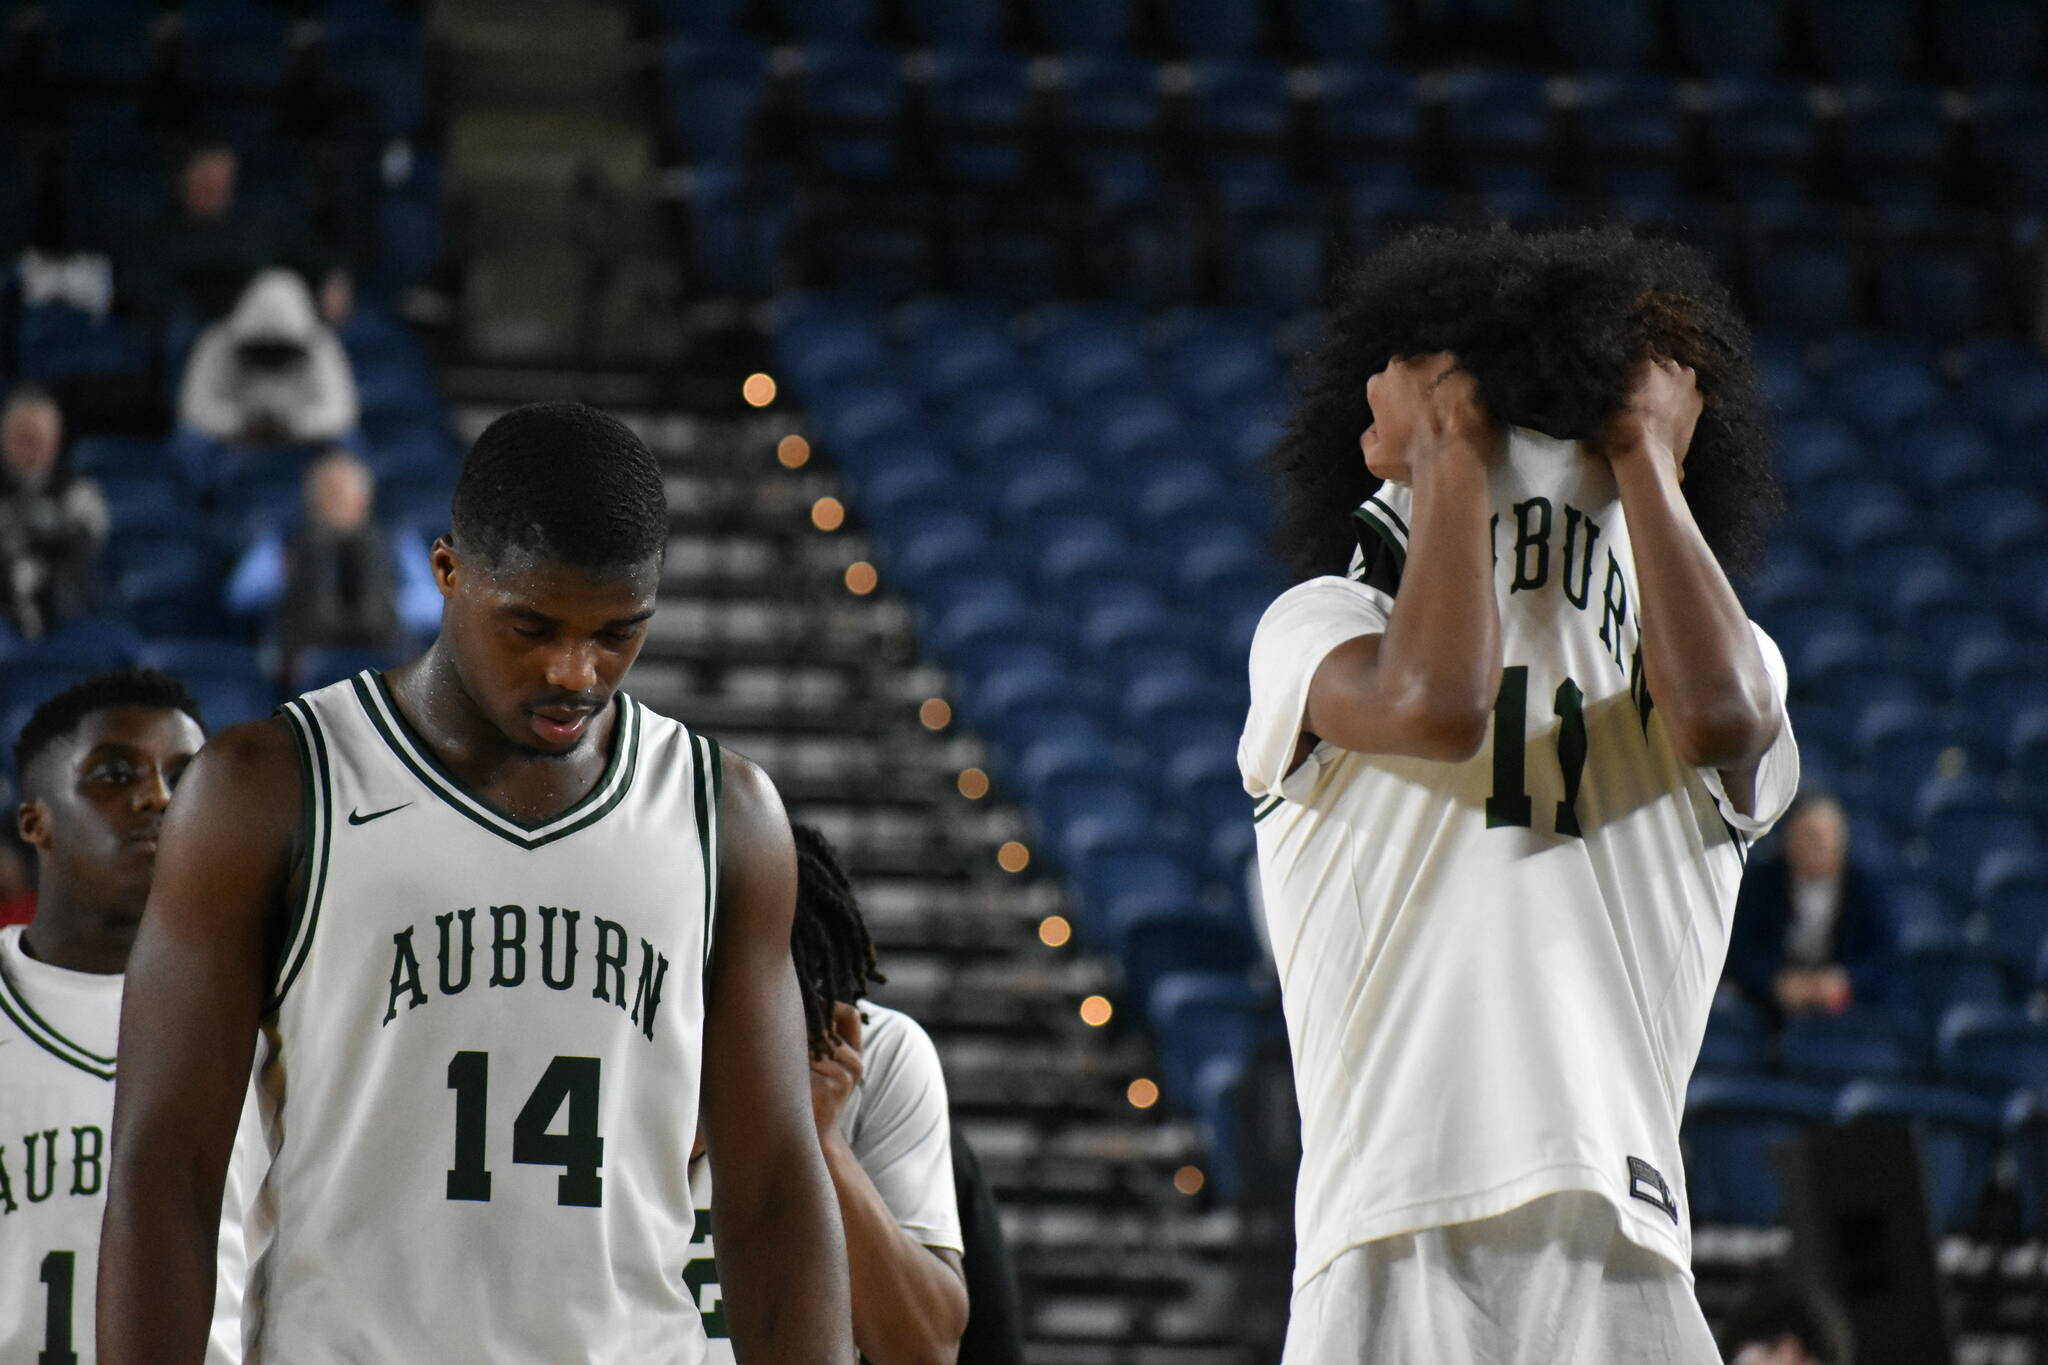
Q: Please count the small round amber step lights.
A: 11